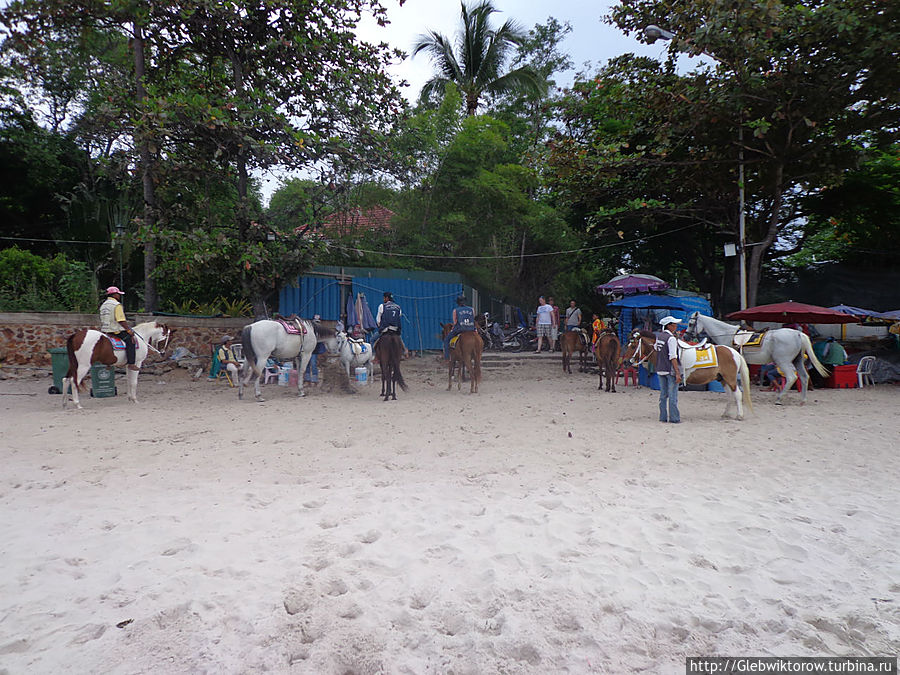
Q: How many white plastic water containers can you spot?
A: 2